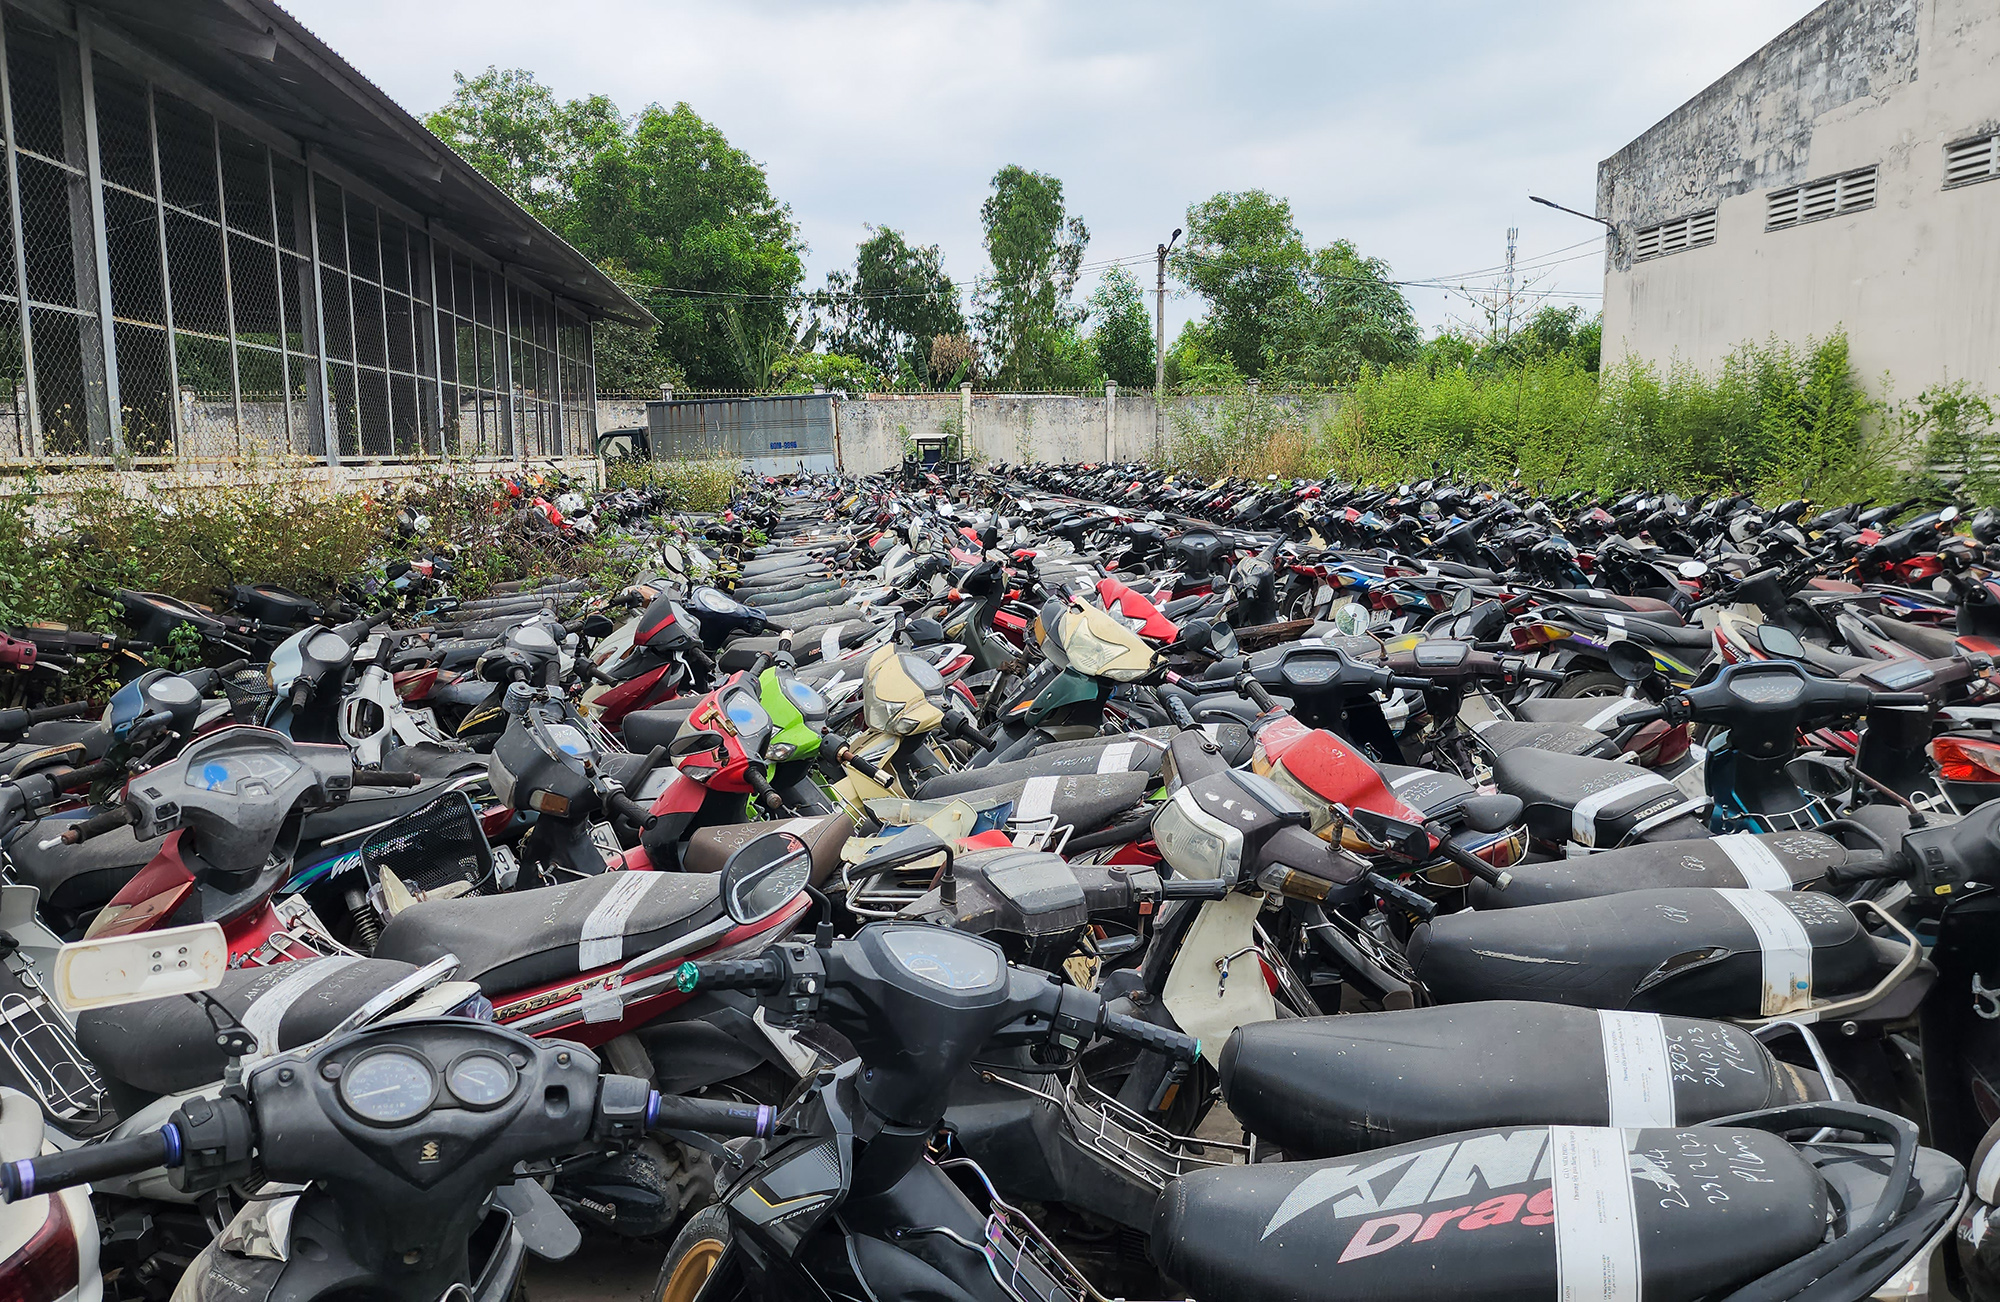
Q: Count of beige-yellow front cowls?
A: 2